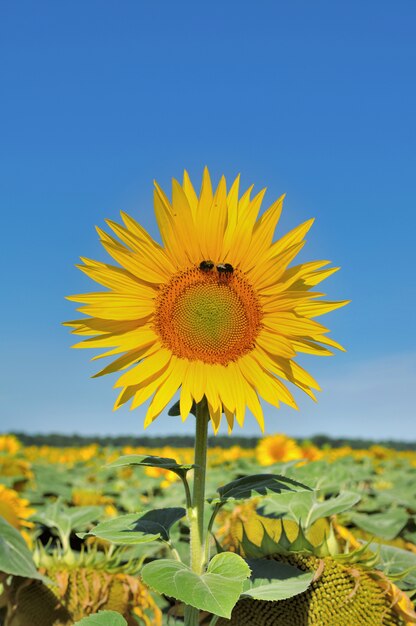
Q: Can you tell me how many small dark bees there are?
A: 2